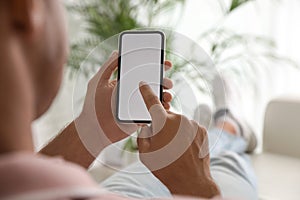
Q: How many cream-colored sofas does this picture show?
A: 1